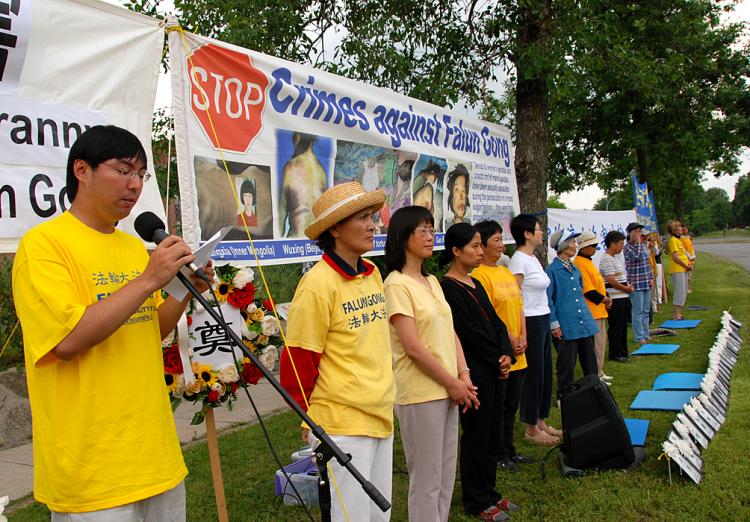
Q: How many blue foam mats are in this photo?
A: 5